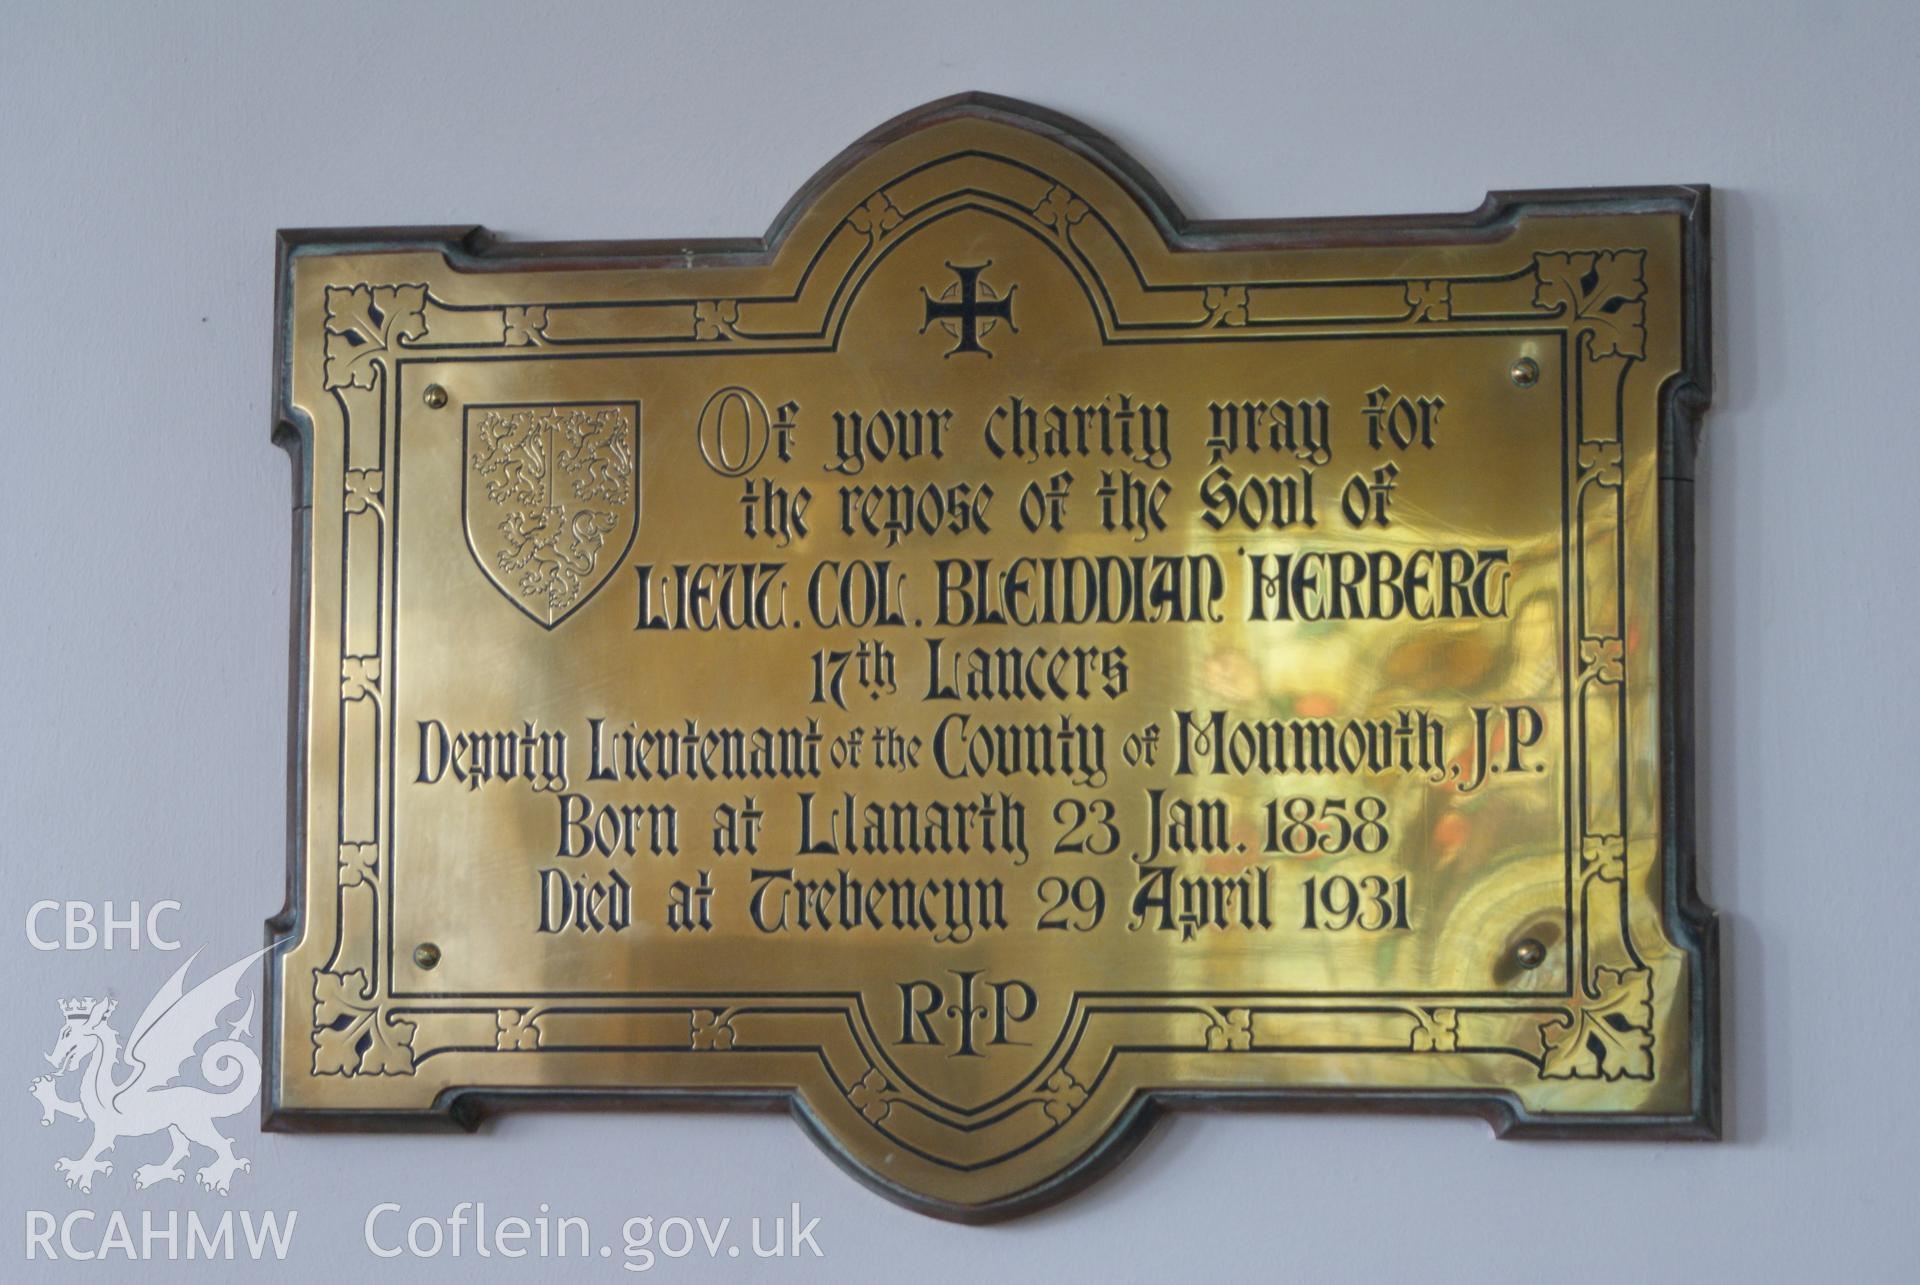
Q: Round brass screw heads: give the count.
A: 4